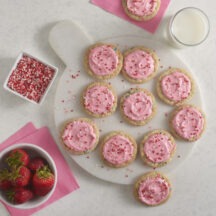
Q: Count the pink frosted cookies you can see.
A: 11